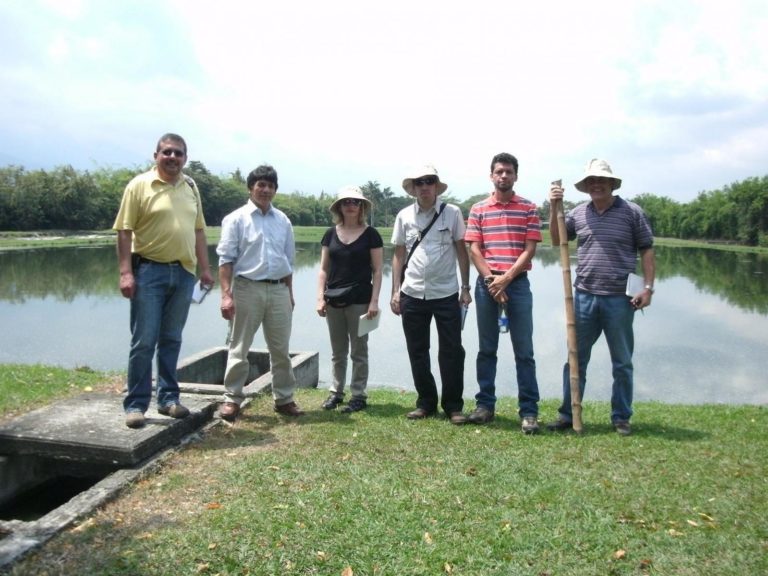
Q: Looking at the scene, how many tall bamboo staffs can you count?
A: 1